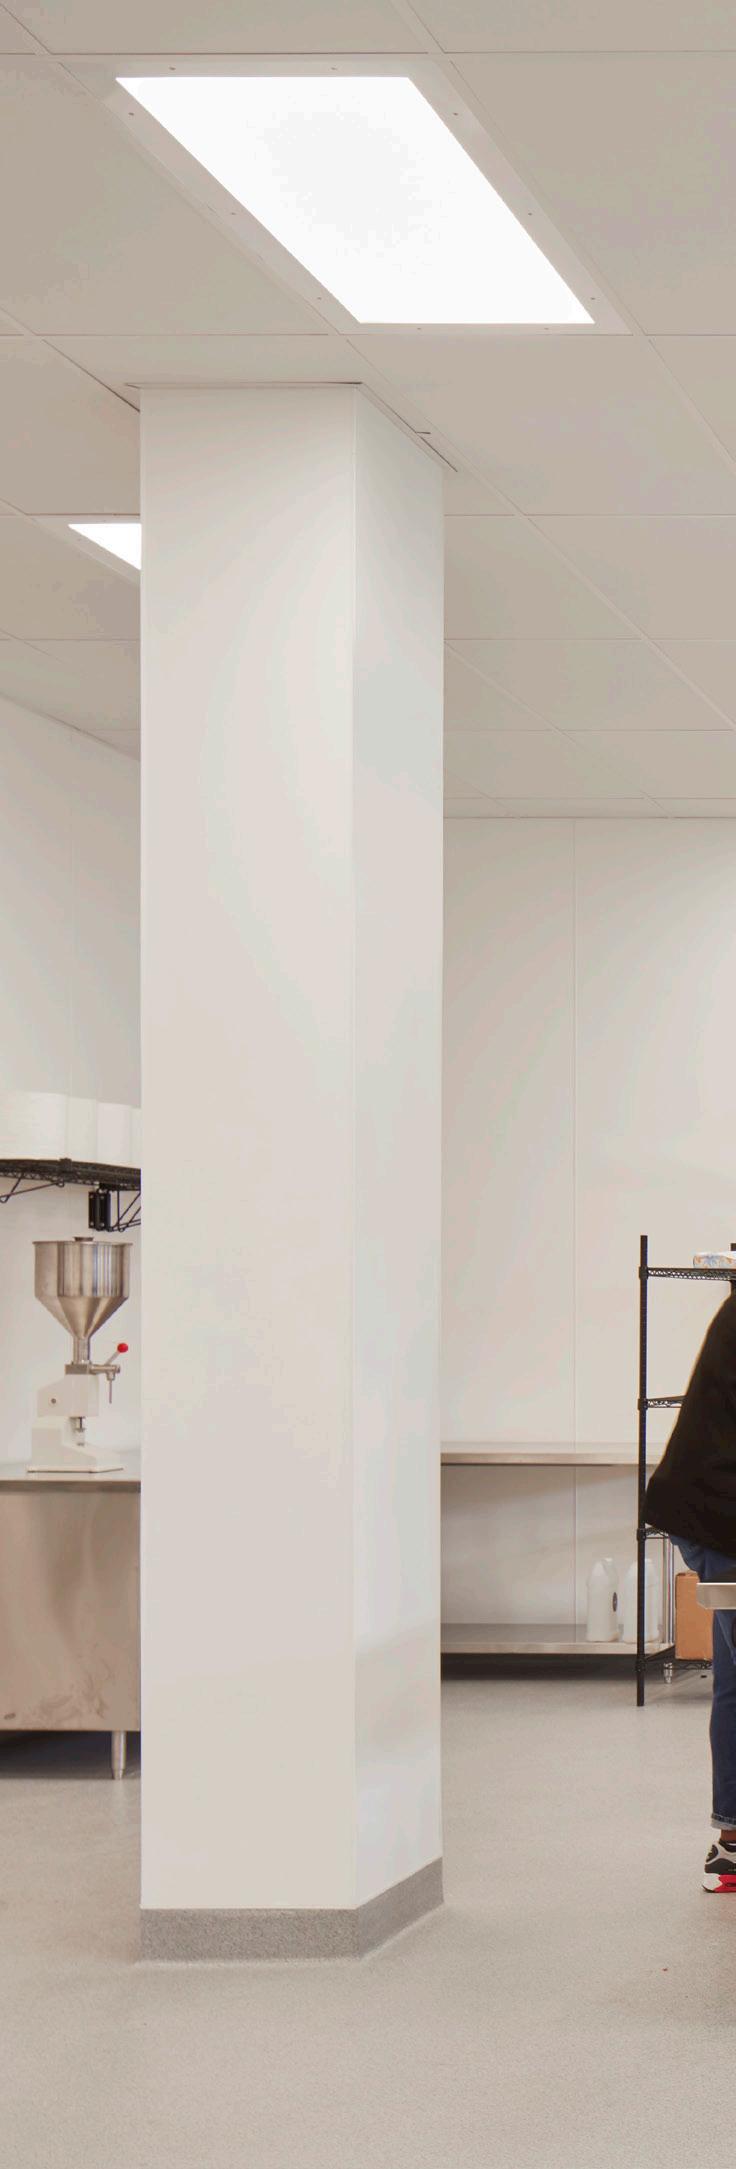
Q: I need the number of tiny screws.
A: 10